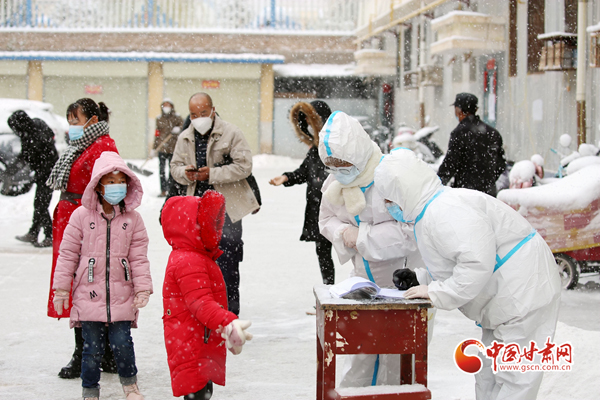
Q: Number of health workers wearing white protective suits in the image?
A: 2